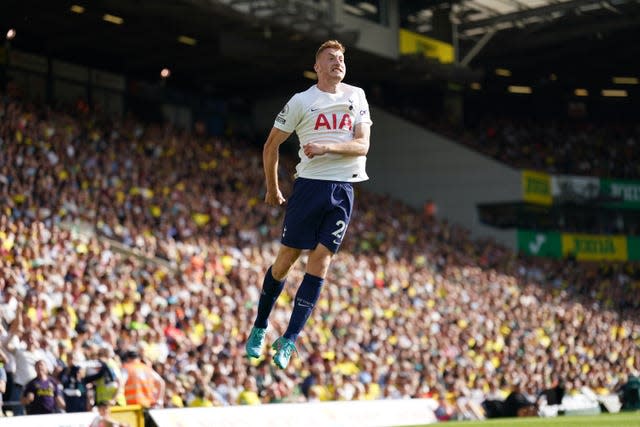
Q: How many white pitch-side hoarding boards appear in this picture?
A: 2